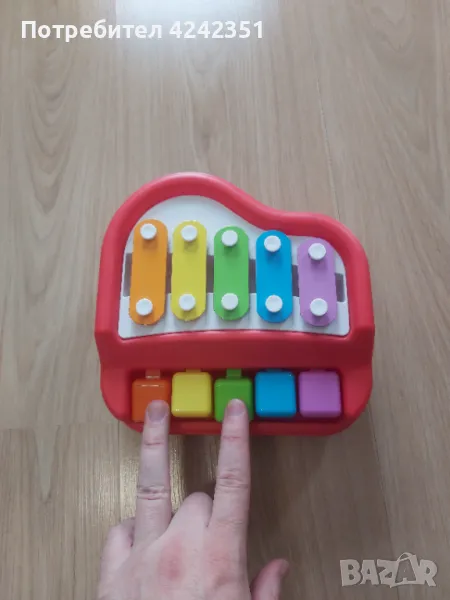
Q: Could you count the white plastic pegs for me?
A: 10